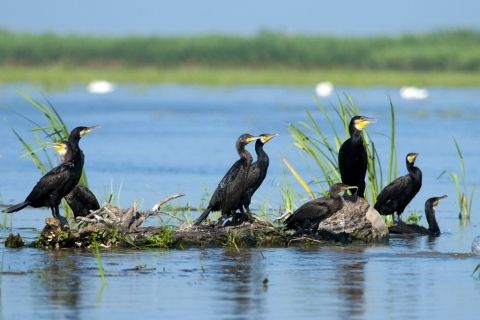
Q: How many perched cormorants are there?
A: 7